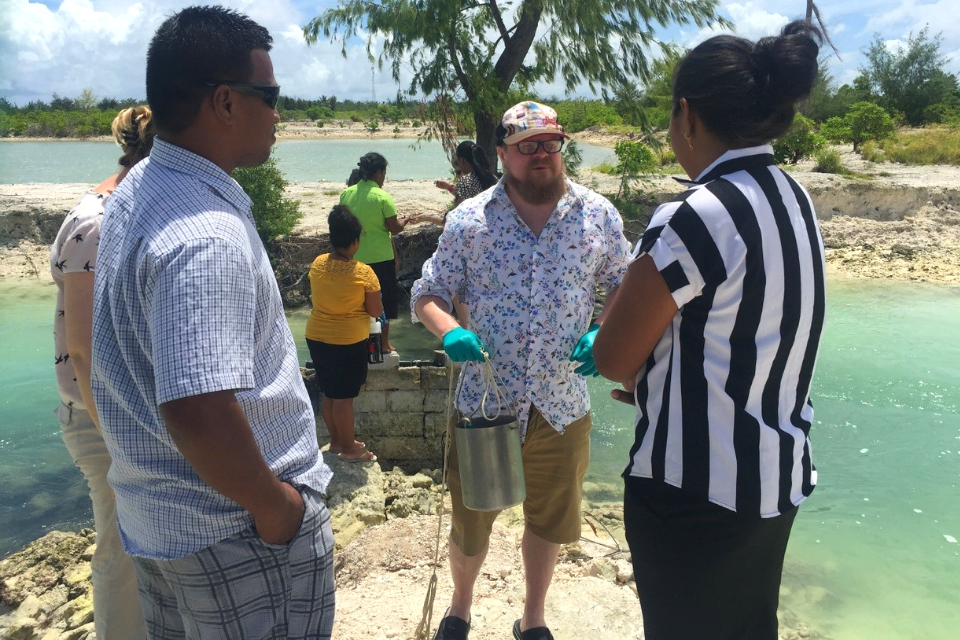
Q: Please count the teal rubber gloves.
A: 2